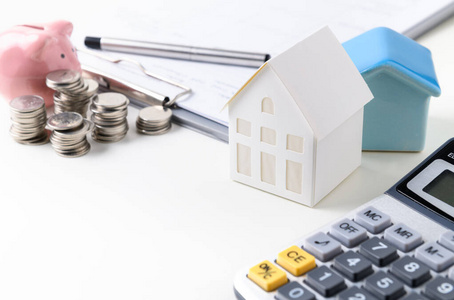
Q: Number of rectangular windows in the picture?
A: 6